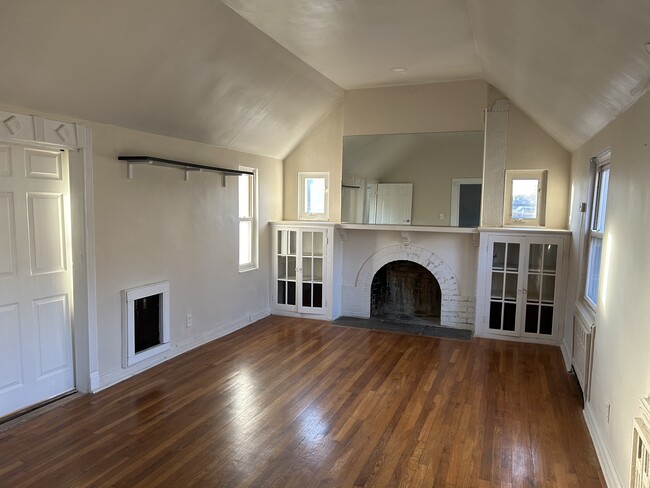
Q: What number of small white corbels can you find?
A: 3